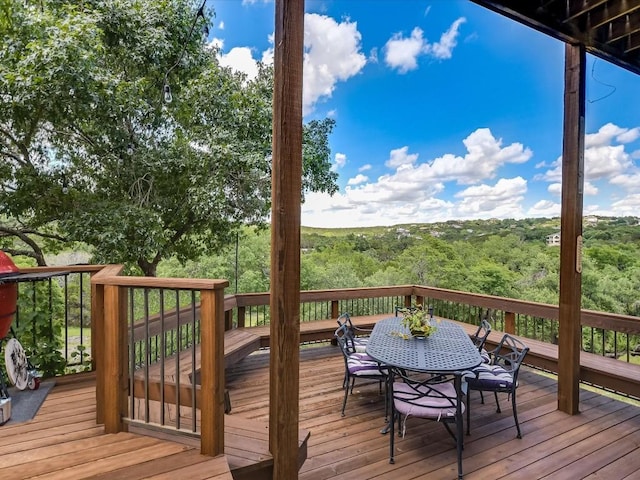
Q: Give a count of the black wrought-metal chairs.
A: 6